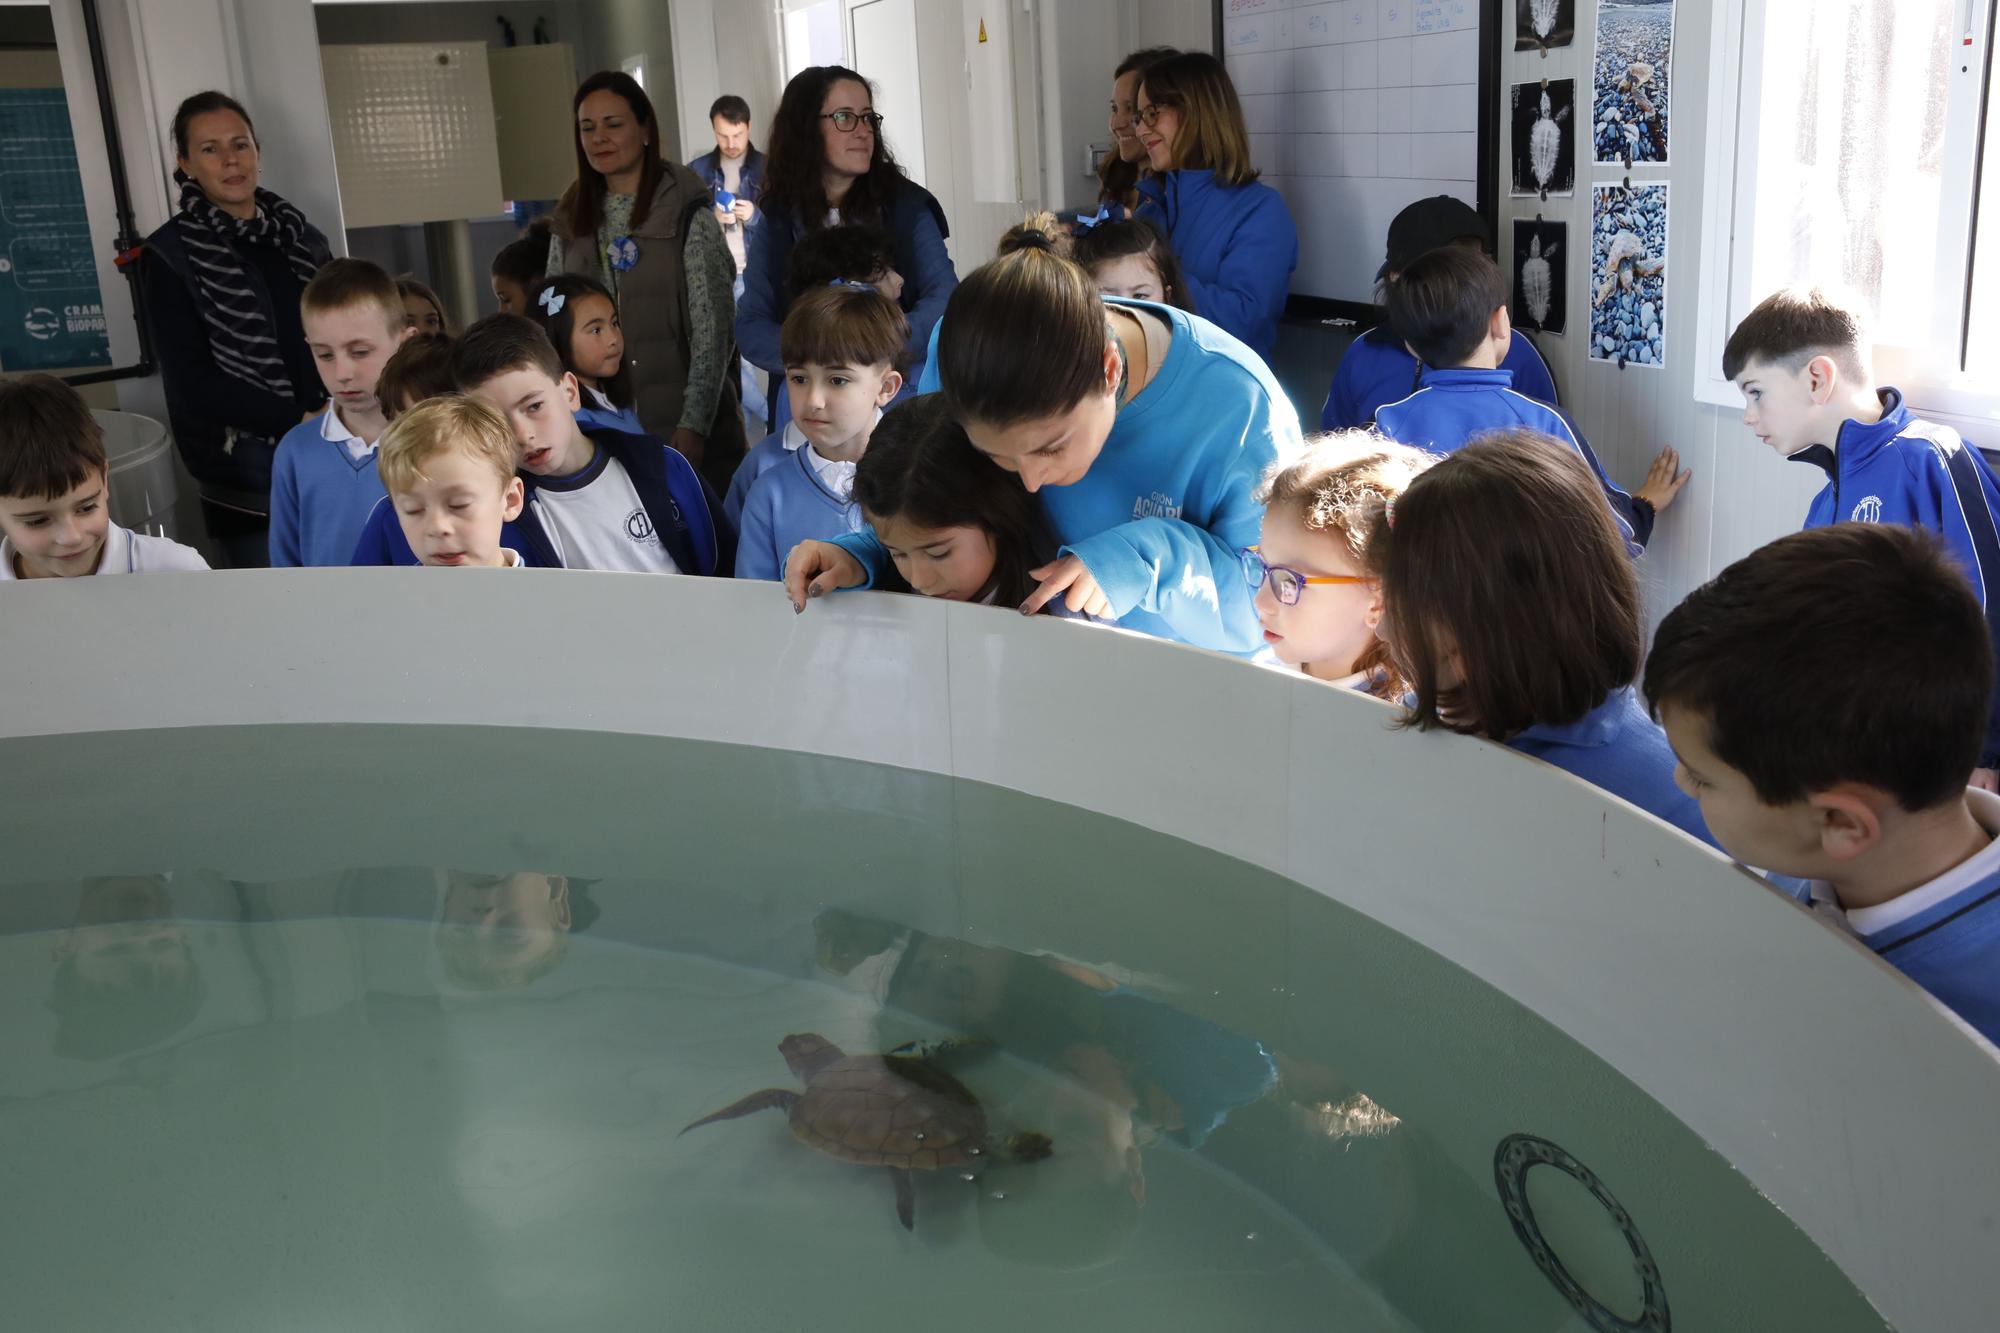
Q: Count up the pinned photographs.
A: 5